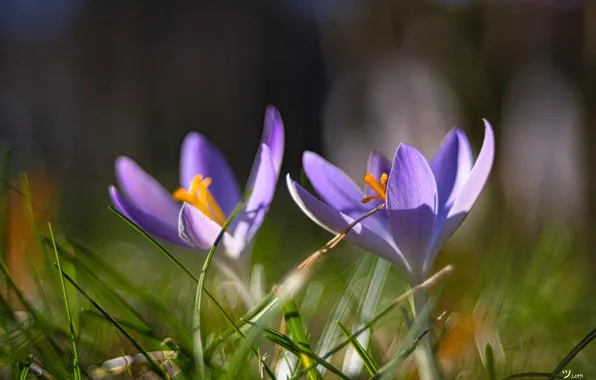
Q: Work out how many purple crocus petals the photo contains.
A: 12